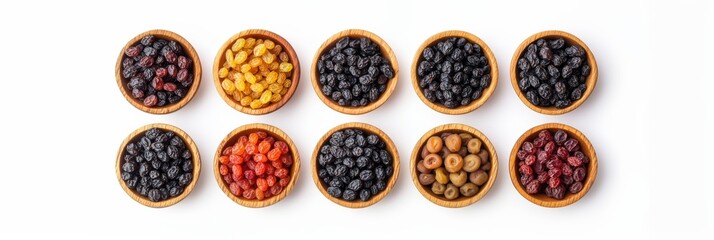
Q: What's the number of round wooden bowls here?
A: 10